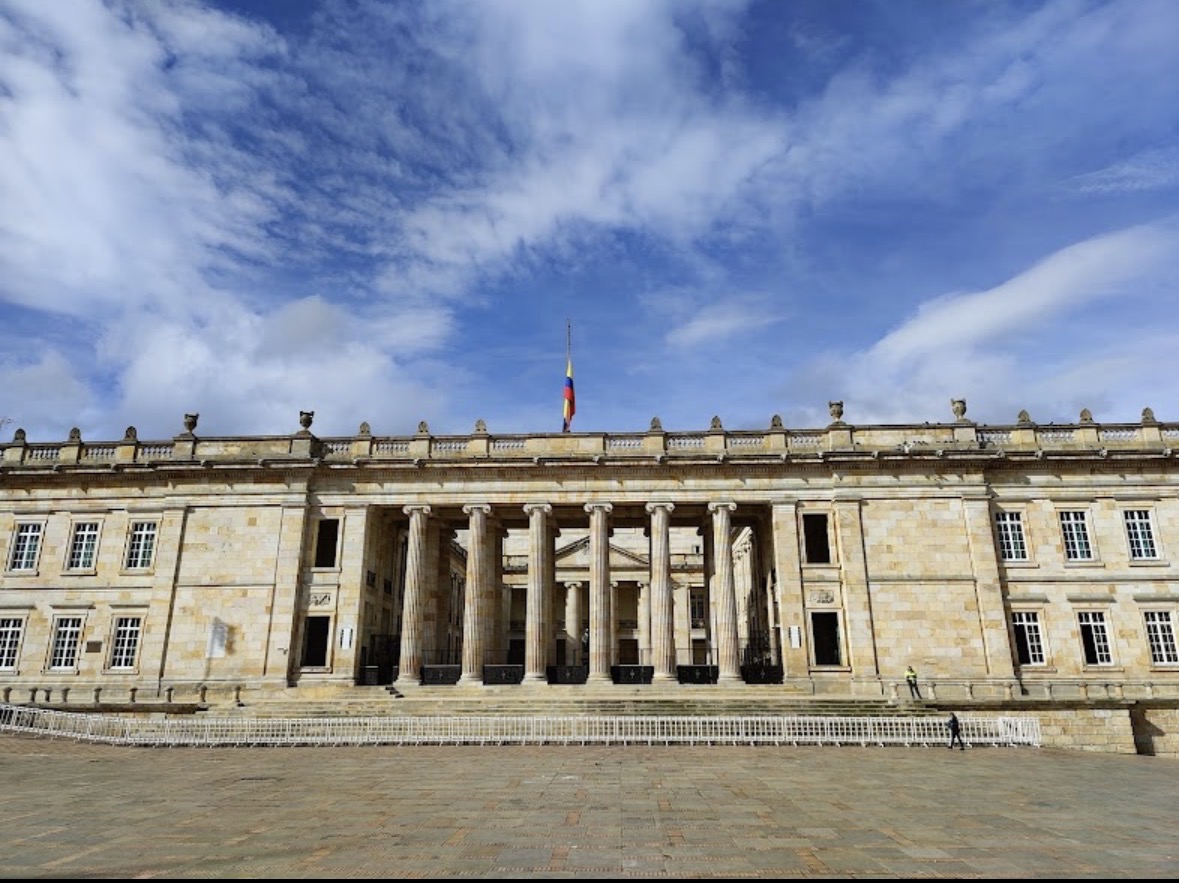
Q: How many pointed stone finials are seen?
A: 12